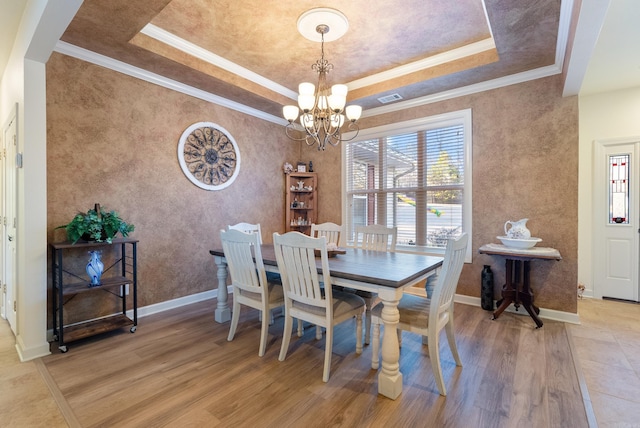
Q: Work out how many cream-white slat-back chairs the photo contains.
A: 6